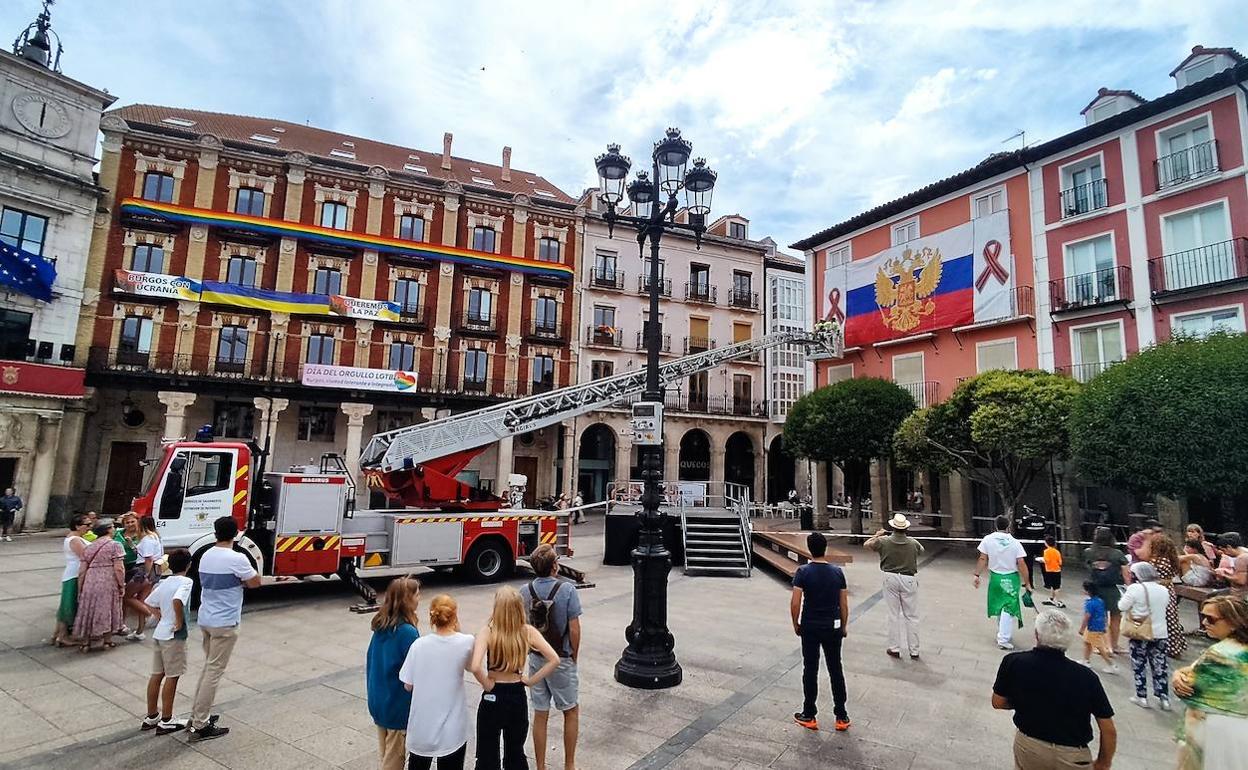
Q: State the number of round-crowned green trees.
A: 3